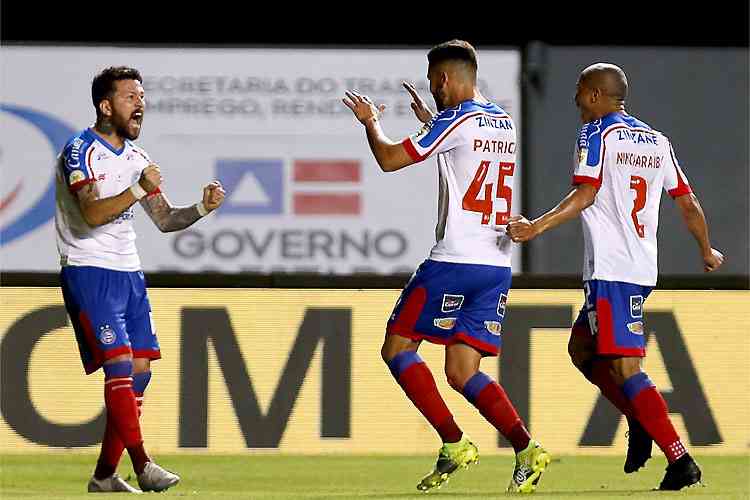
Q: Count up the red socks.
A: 6